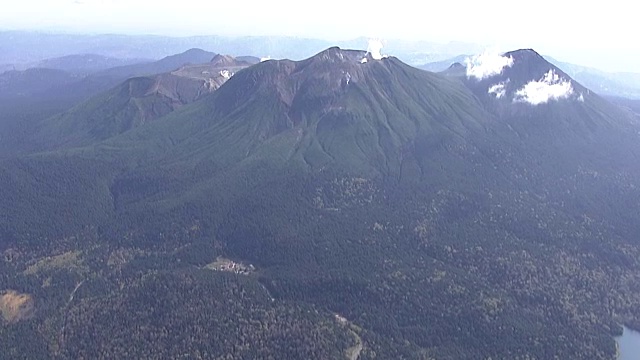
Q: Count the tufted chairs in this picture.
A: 0